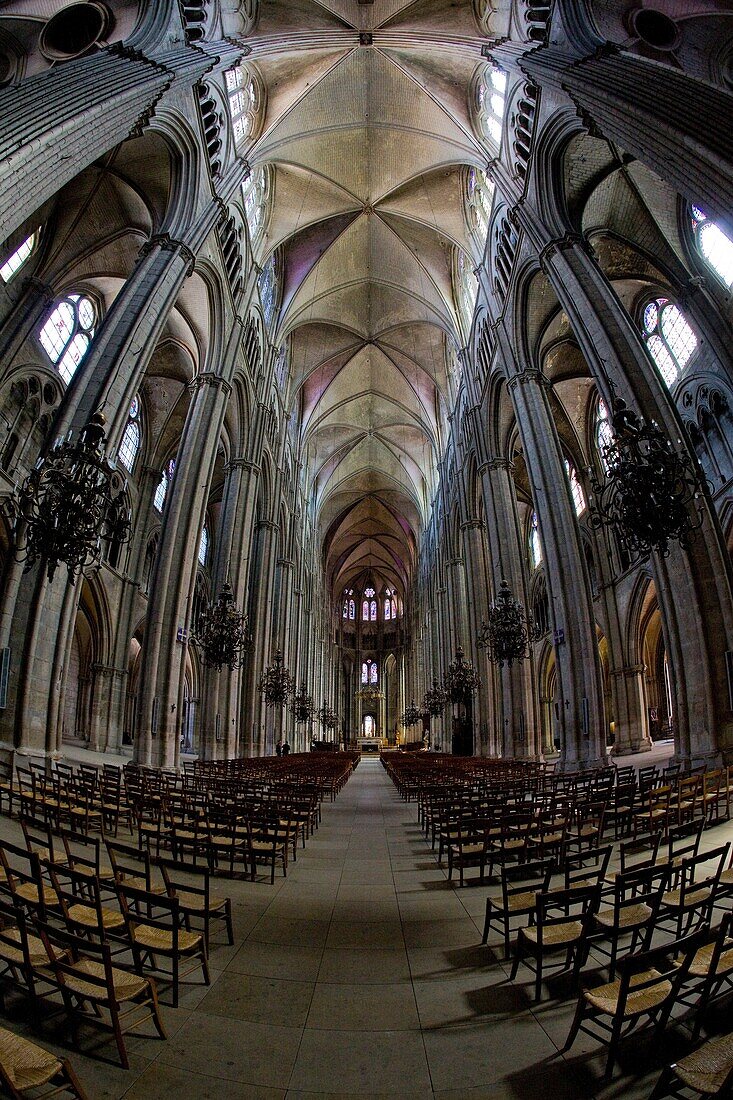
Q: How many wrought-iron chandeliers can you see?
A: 10